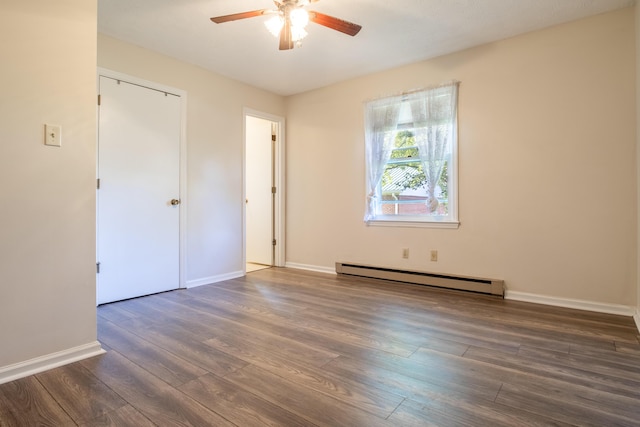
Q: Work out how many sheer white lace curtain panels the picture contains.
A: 2